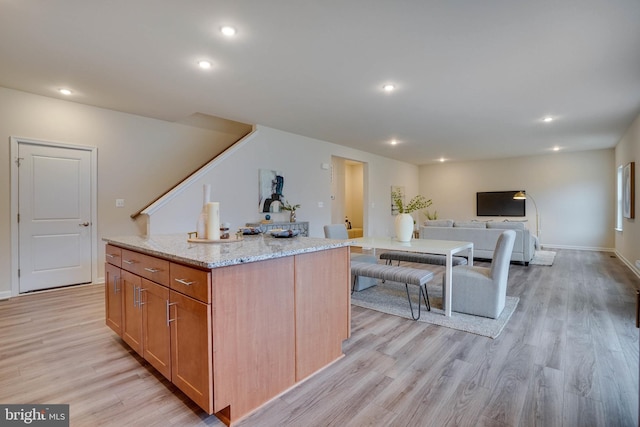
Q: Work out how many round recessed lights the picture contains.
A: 8